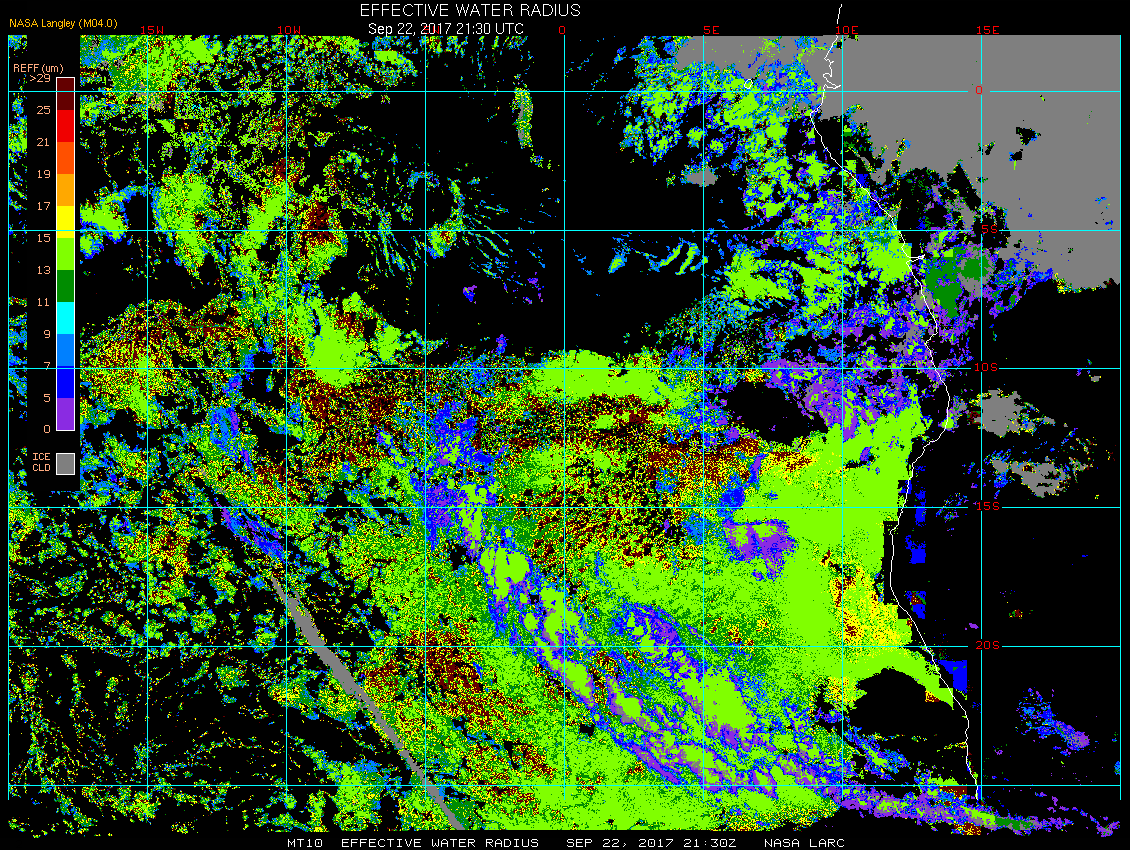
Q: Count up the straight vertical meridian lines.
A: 9